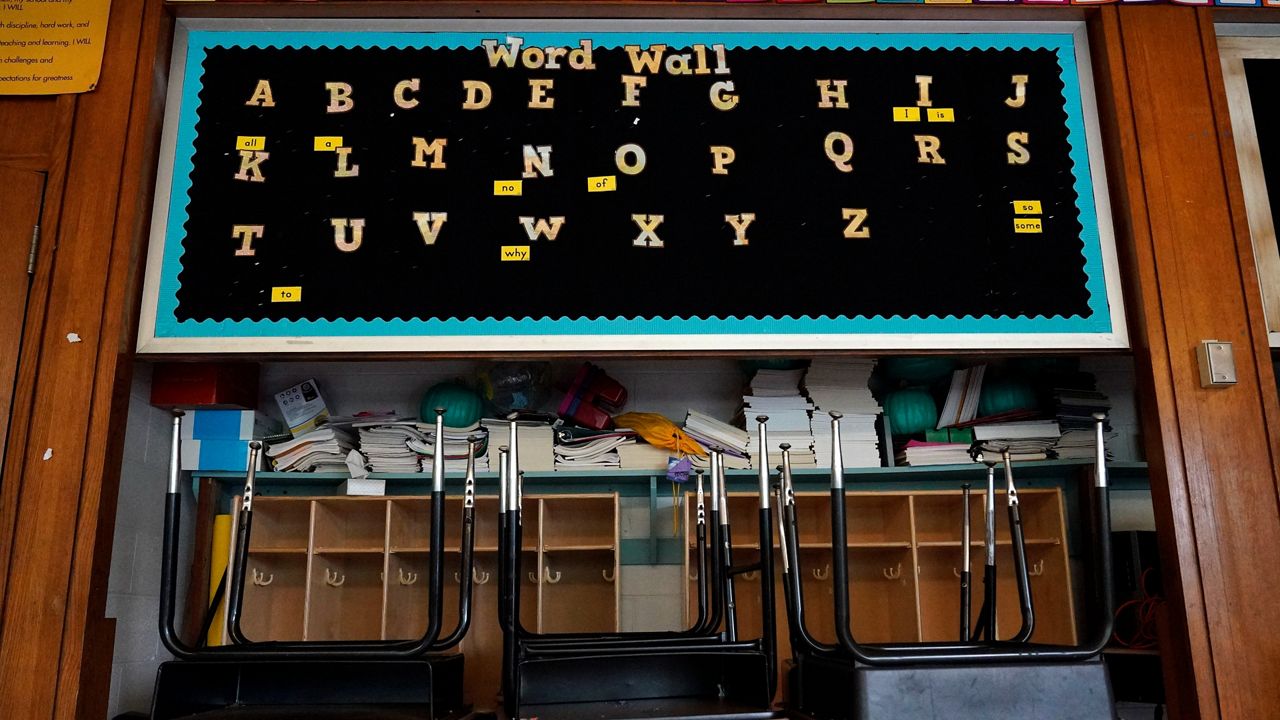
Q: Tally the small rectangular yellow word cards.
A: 10